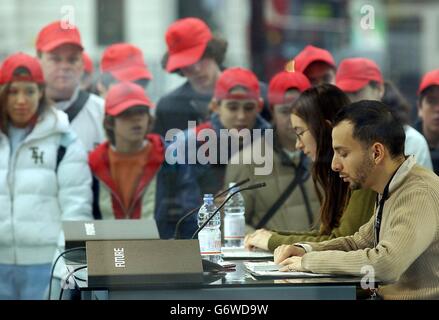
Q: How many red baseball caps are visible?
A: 11